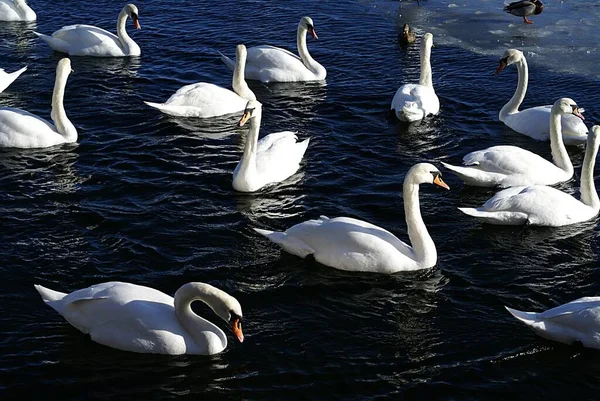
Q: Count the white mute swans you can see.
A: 14